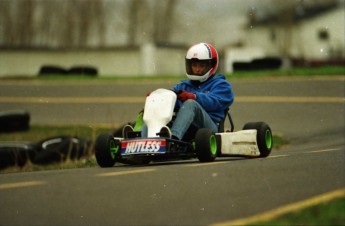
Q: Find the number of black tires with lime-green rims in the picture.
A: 3